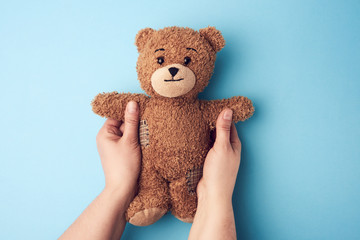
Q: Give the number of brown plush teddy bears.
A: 1